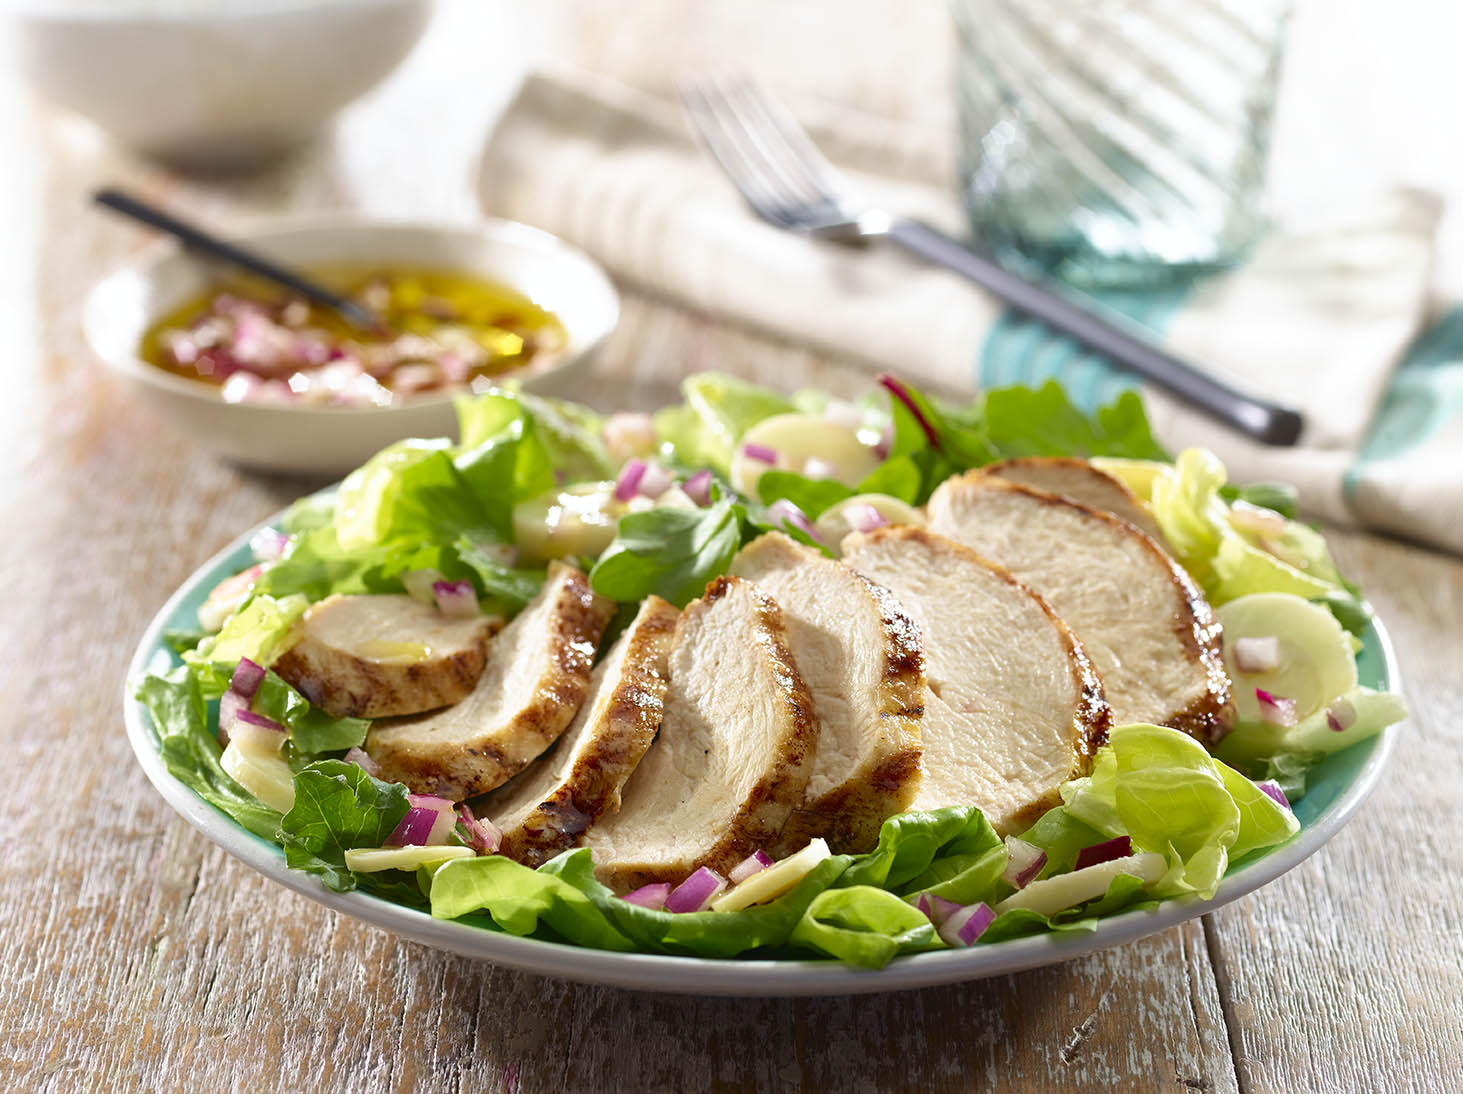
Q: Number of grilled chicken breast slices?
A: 8